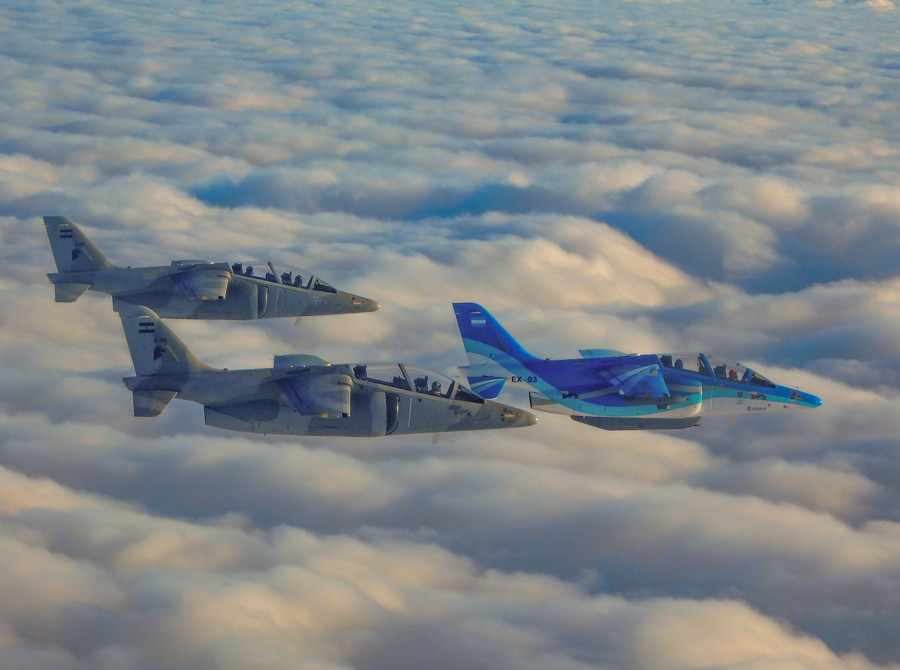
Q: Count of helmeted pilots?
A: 5